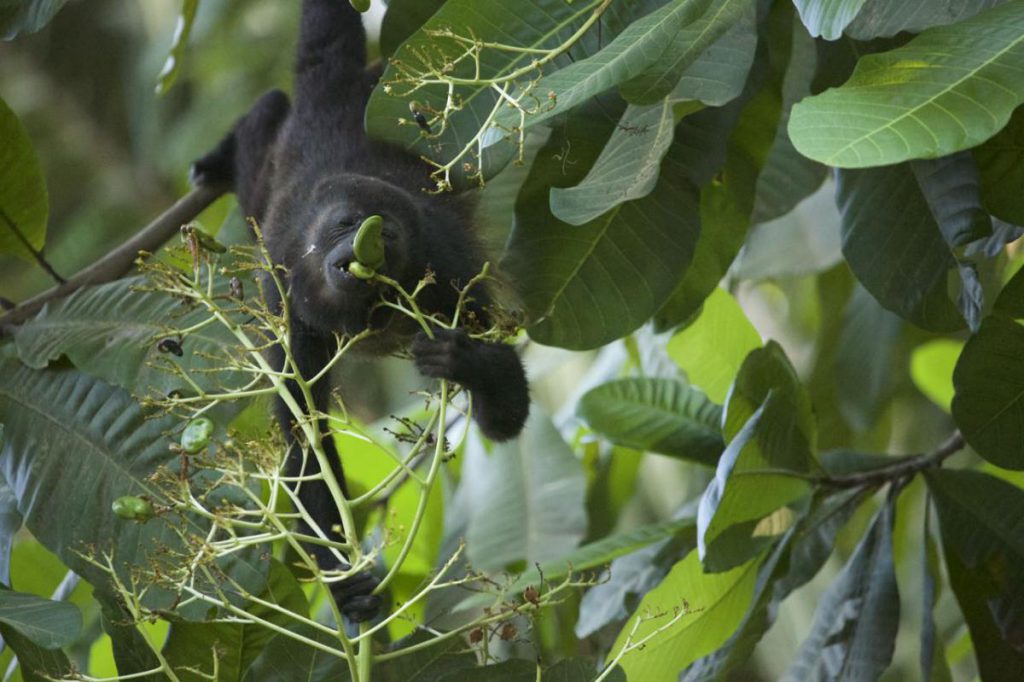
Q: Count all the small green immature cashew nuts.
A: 4